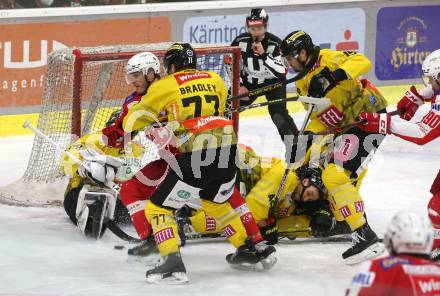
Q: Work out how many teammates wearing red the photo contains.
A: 3